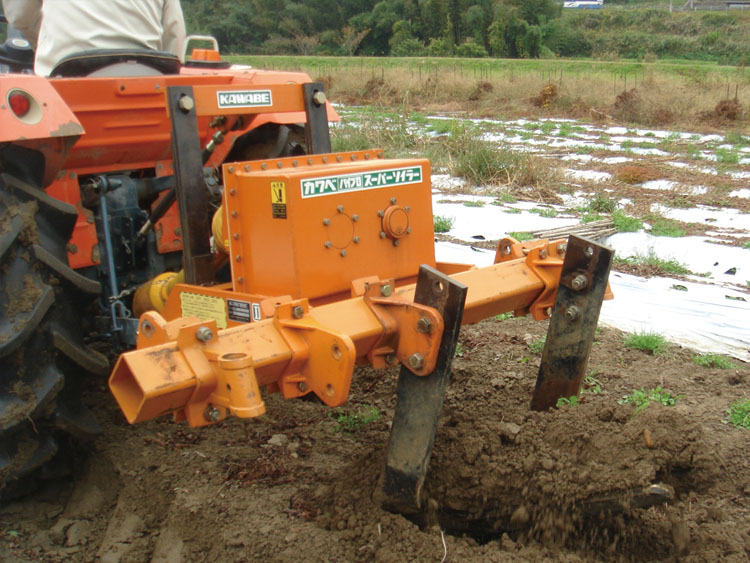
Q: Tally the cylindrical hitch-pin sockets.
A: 1